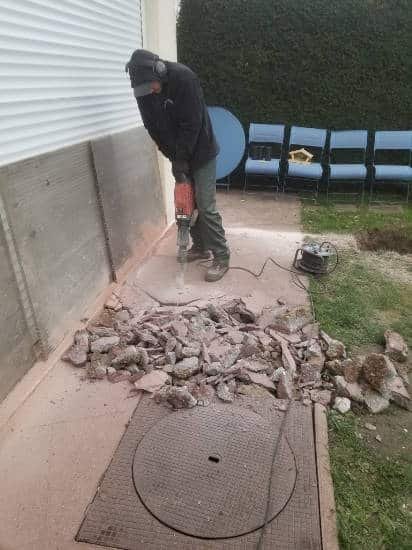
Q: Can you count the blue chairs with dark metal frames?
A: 4